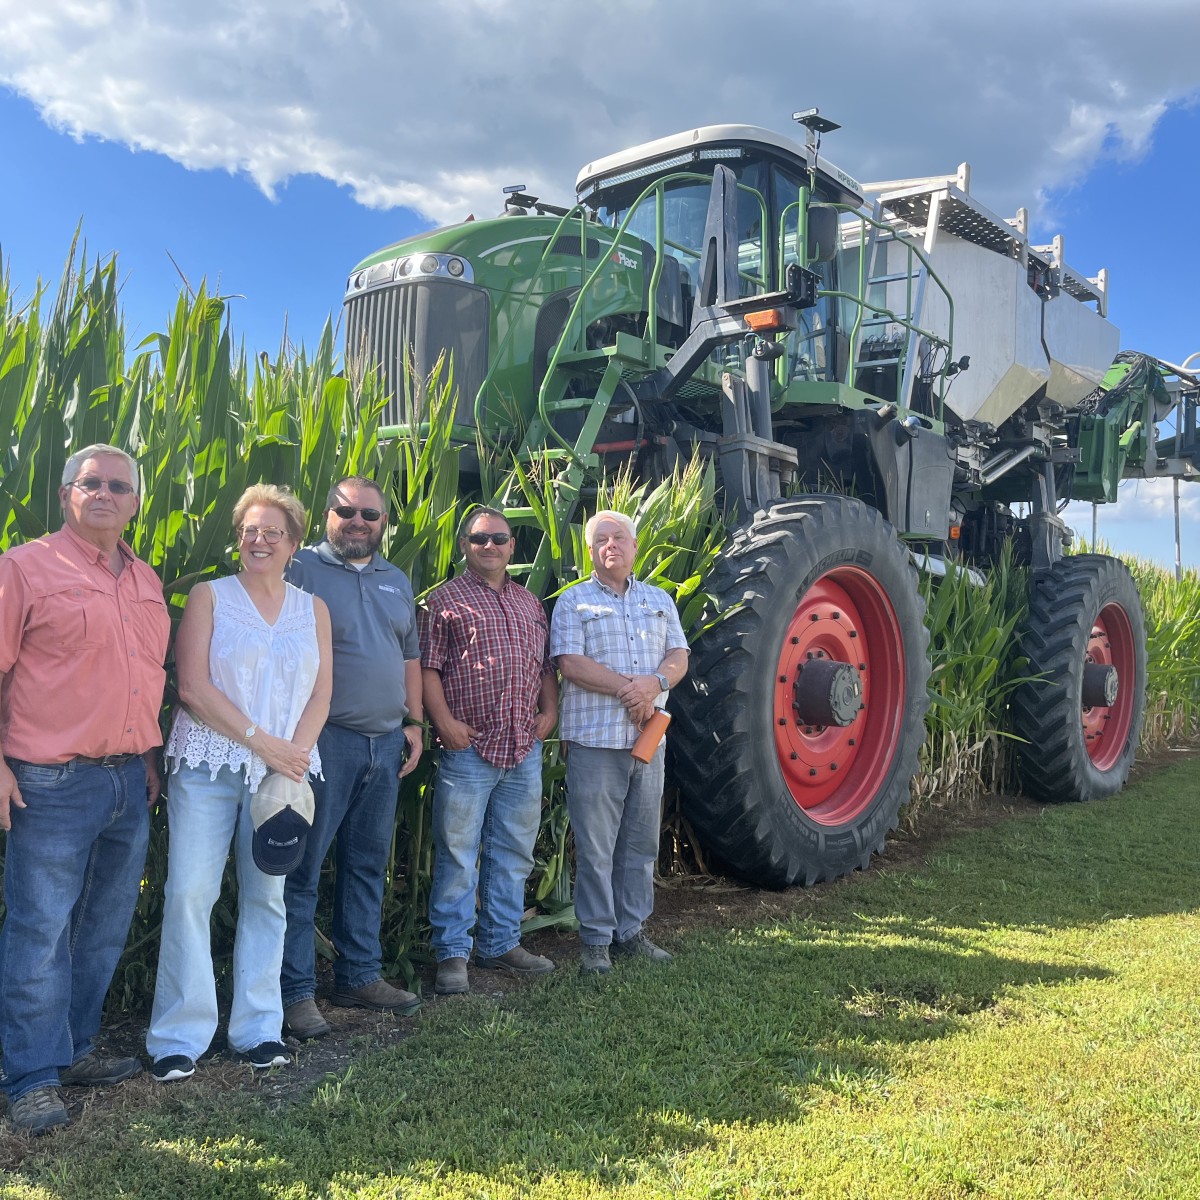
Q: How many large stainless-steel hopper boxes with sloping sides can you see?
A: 2